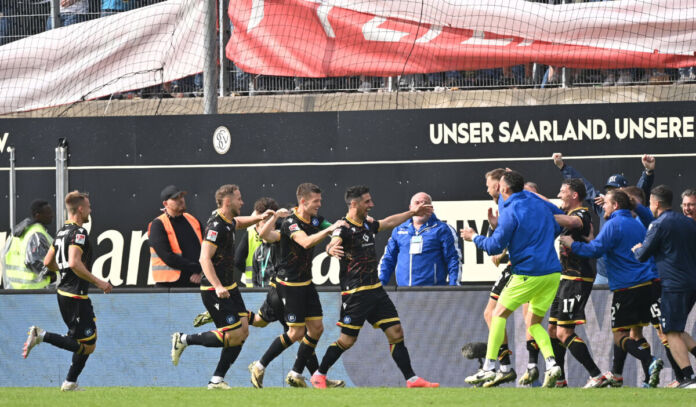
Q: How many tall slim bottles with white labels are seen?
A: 0